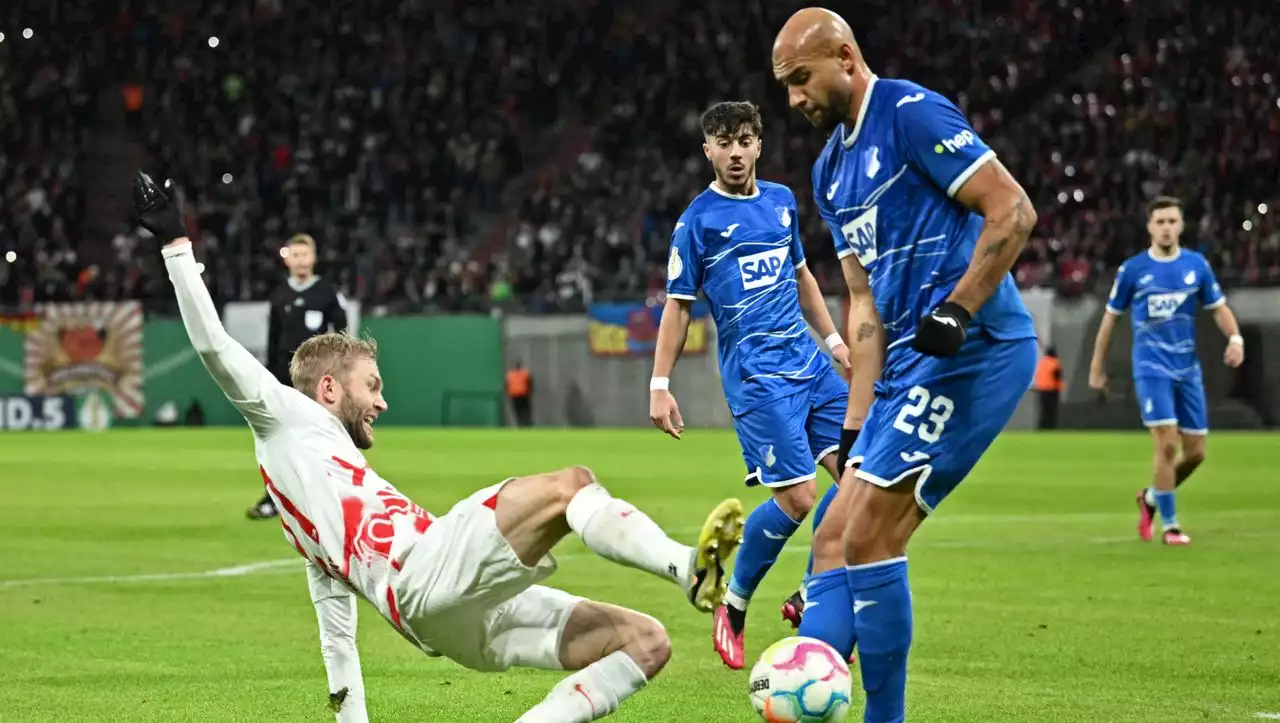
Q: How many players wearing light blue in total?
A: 3